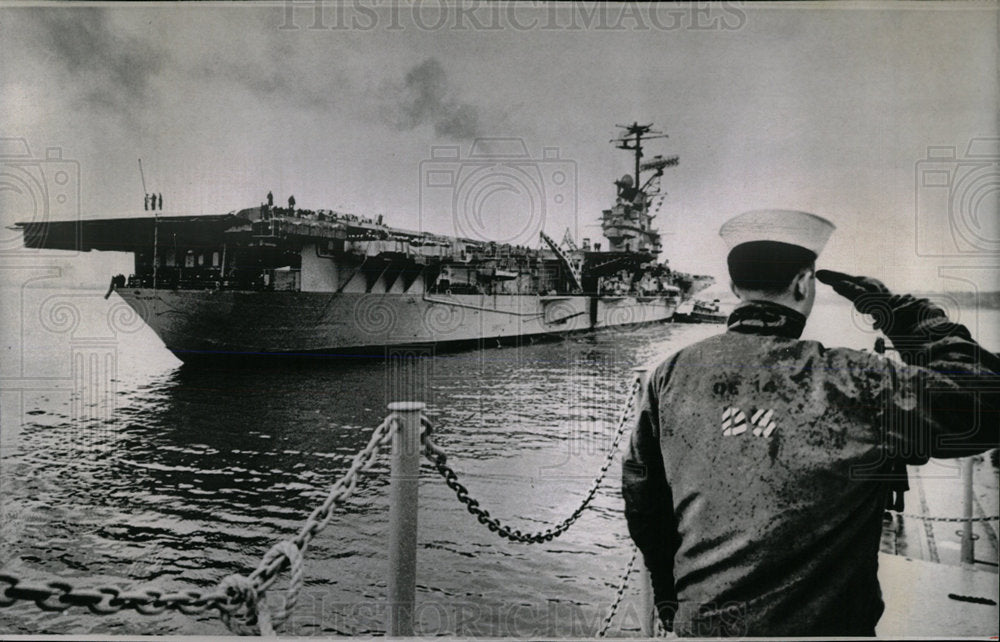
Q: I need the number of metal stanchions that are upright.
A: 3